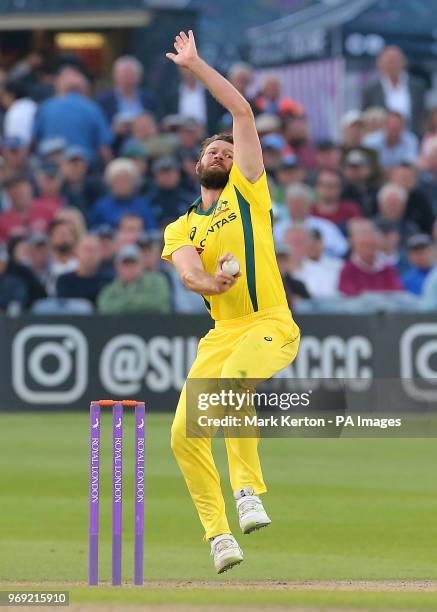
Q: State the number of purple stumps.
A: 3